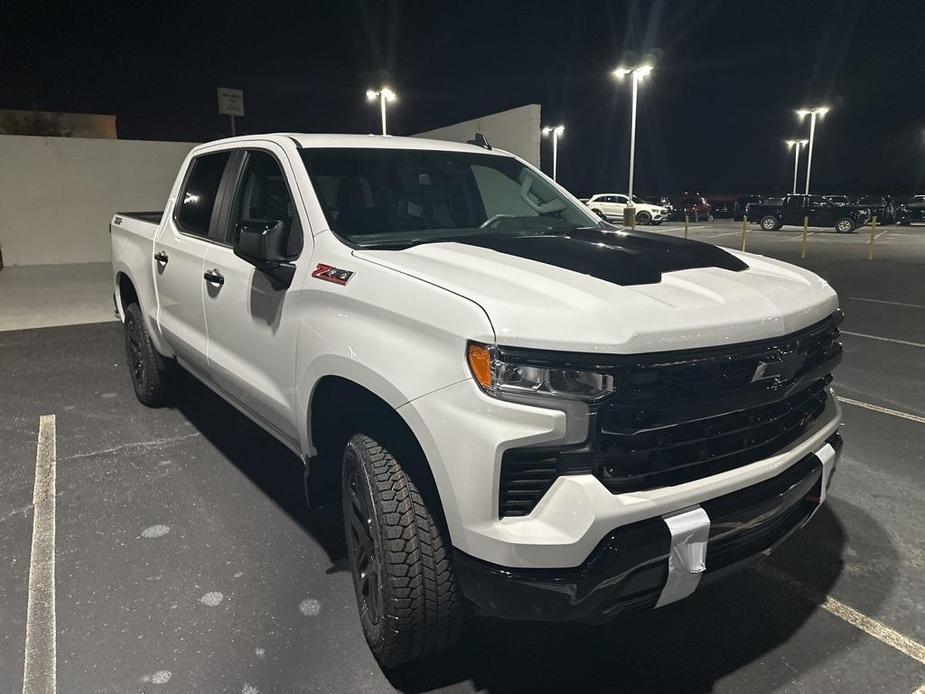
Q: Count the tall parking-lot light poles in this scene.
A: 5